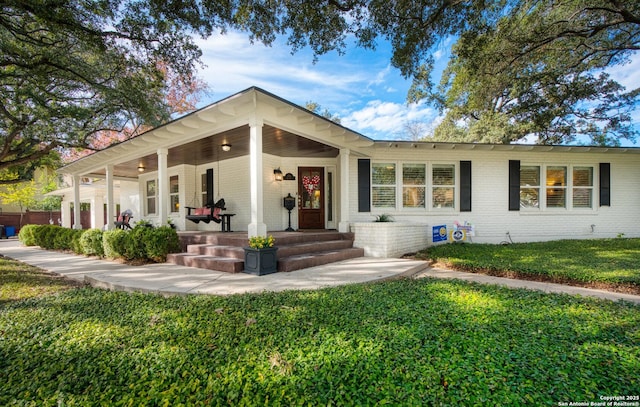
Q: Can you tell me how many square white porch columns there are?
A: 5